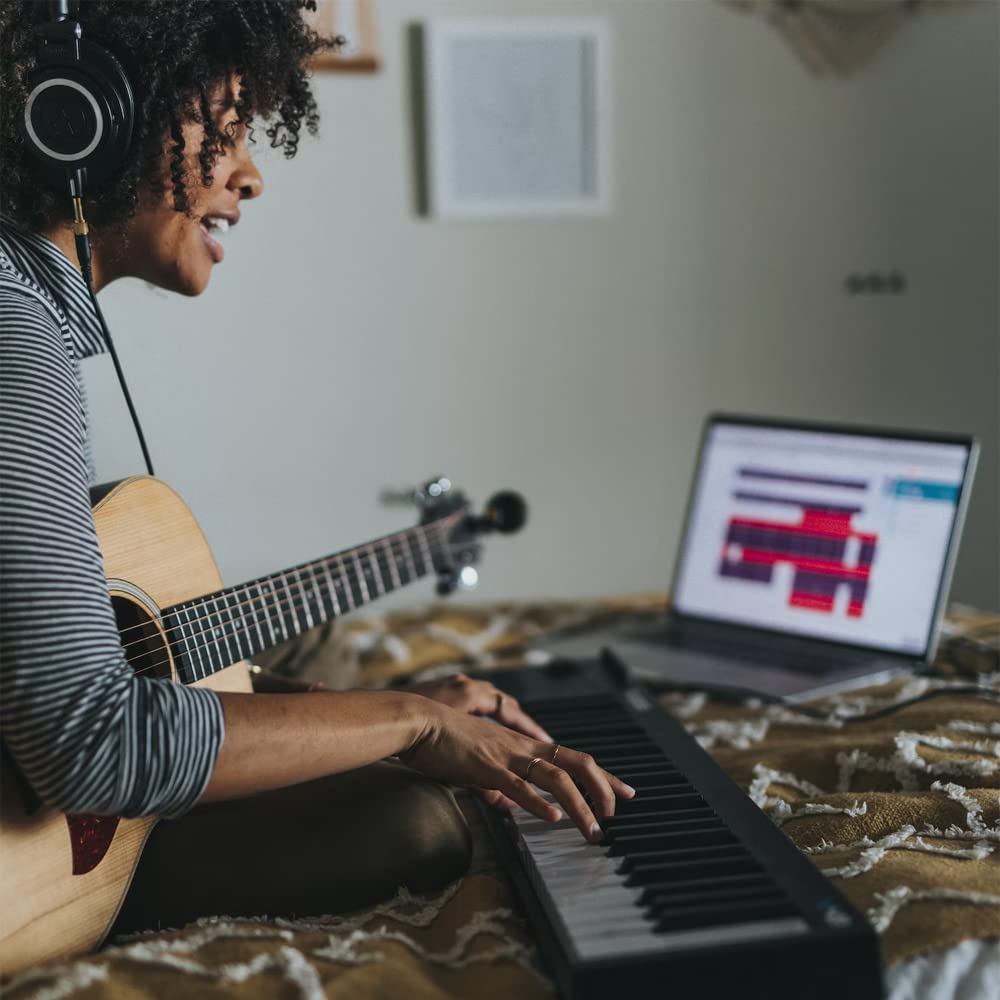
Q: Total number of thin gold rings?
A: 2